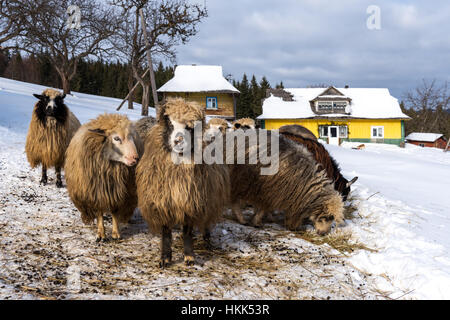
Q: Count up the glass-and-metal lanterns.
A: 0